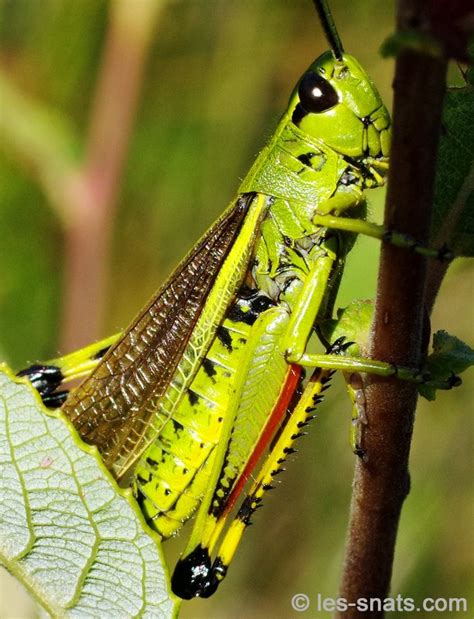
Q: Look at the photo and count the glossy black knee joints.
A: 2